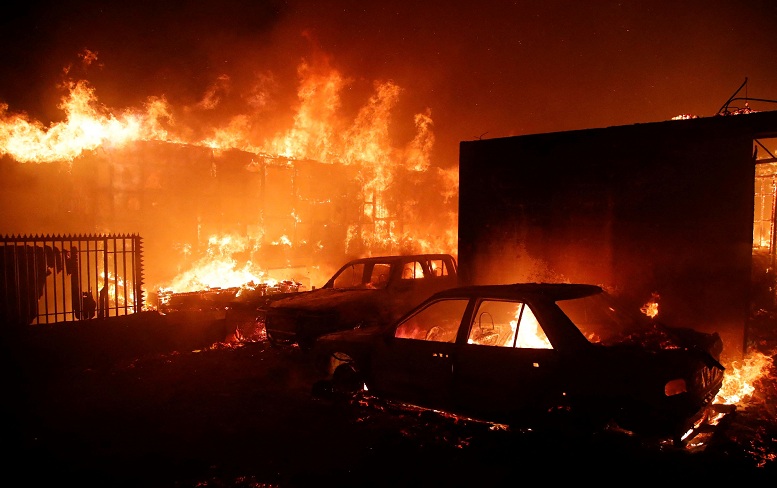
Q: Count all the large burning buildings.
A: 2